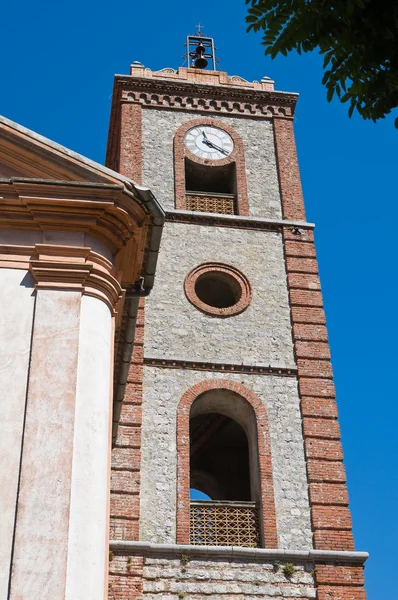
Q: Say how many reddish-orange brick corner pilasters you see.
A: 2